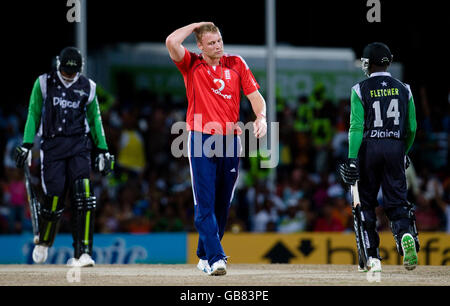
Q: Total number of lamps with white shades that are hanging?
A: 0